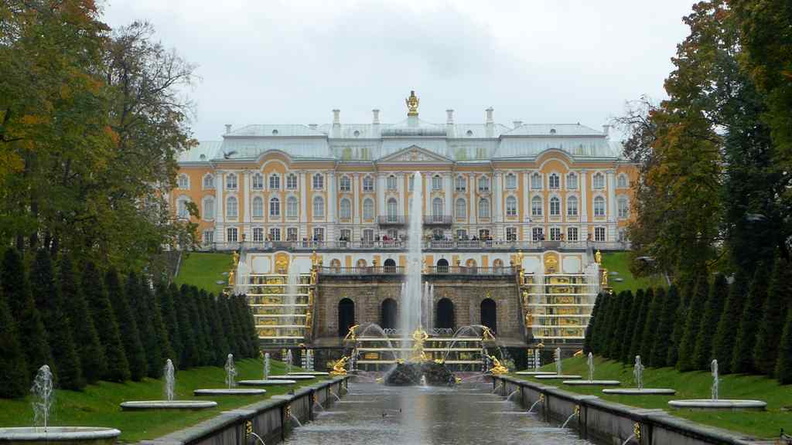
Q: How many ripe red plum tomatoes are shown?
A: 0